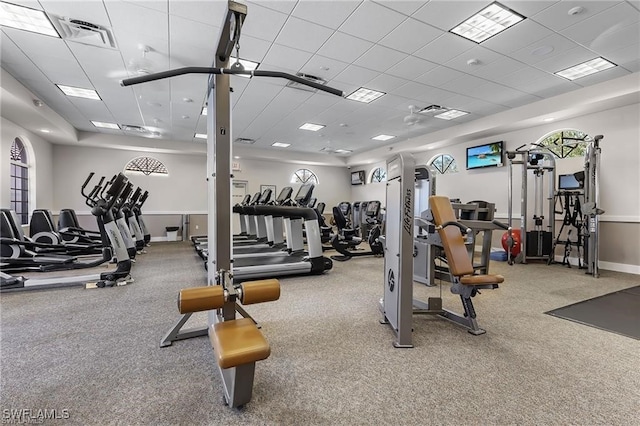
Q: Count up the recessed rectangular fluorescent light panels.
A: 14